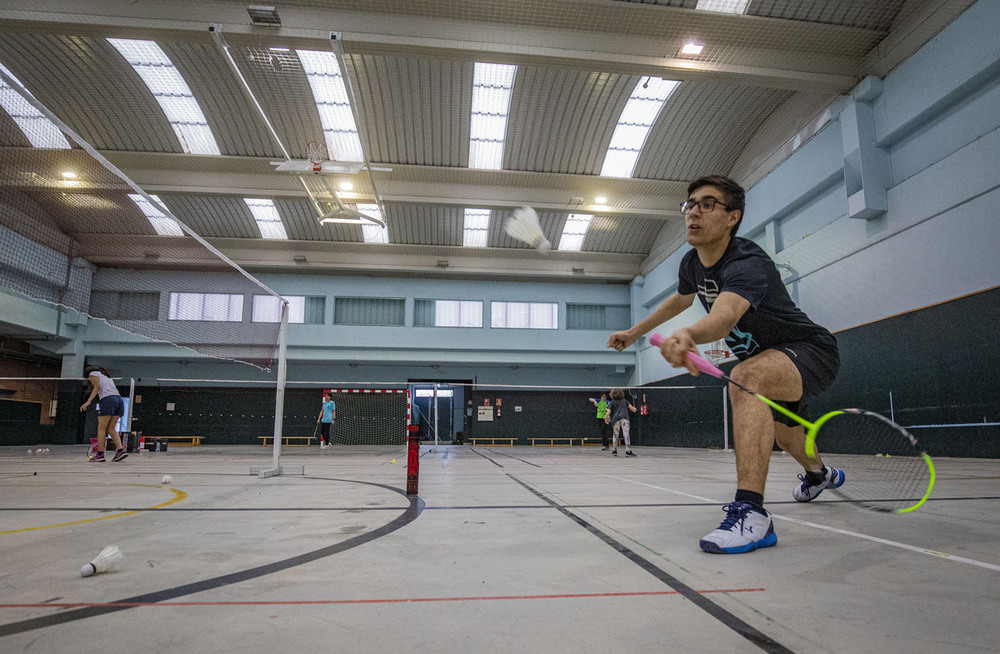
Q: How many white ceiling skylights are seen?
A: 11